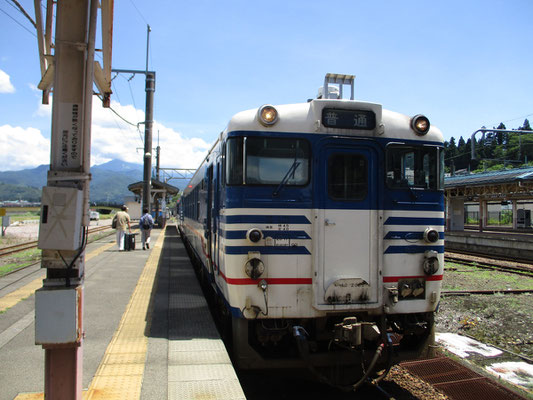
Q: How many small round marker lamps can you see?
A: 2